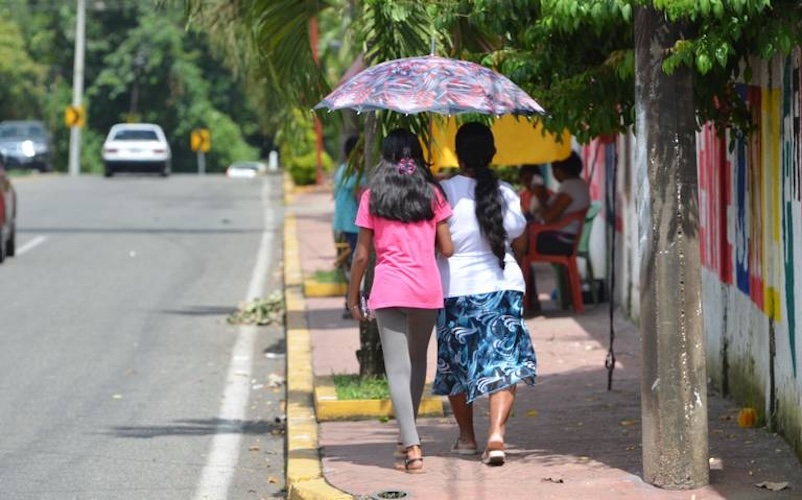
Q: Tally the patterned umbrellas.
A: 1